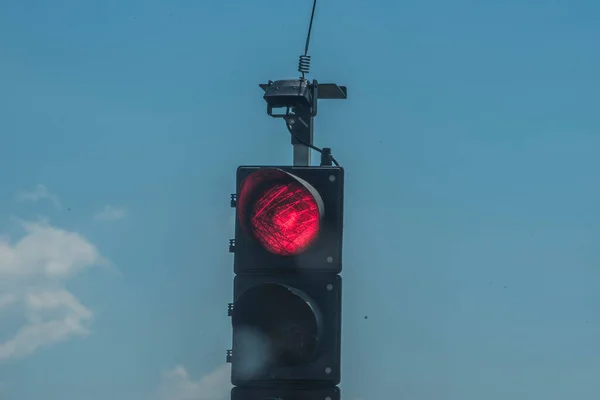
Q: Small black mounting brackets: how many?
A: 4